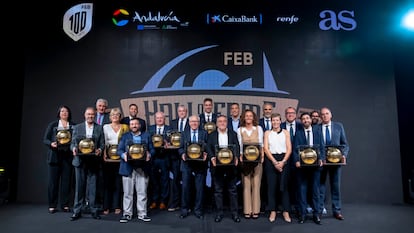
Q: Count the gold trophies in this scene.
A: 12